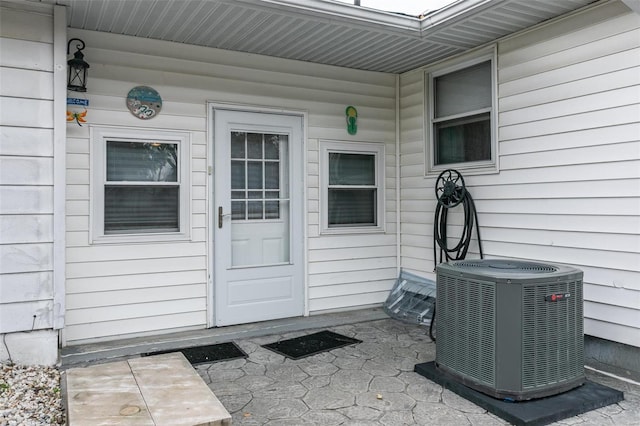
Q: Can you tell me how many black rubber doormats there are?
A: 2